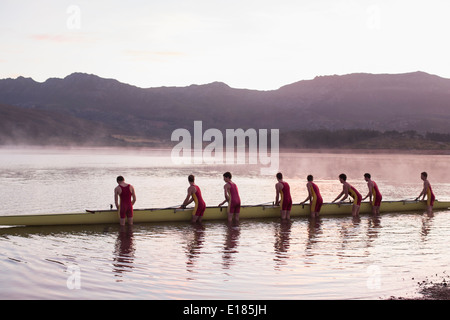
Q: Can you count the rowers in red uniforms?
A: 8